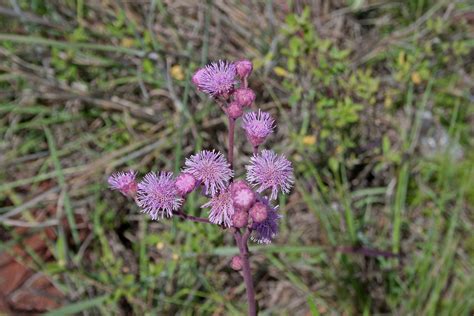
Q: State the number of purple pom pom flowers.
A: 8